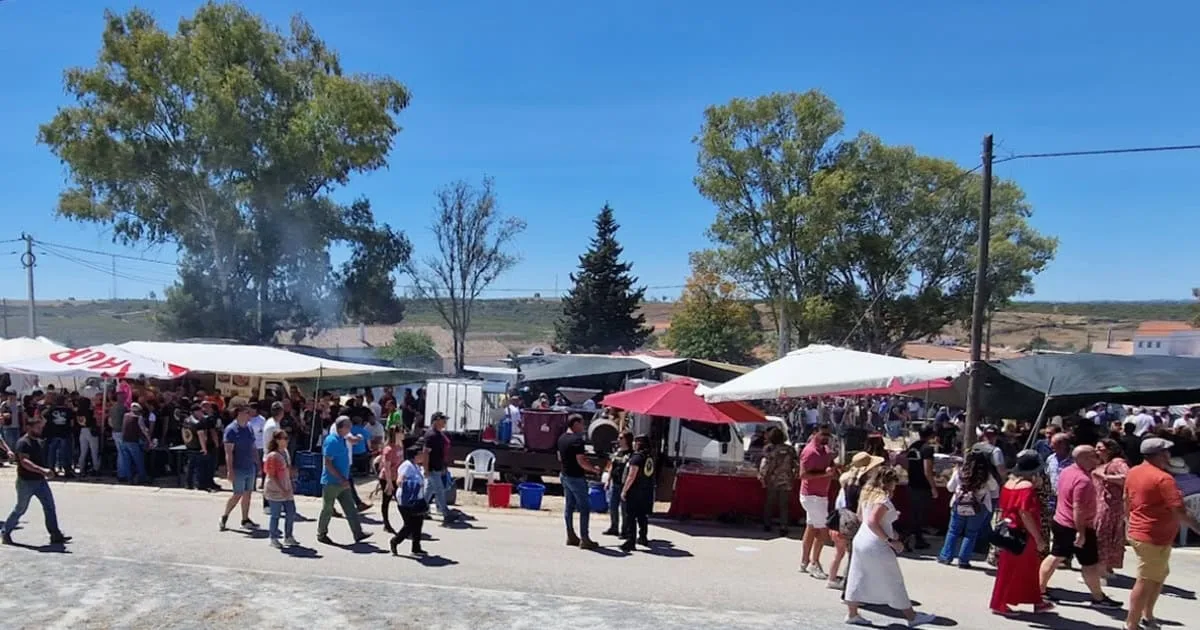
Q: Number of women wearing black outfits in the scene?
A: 2